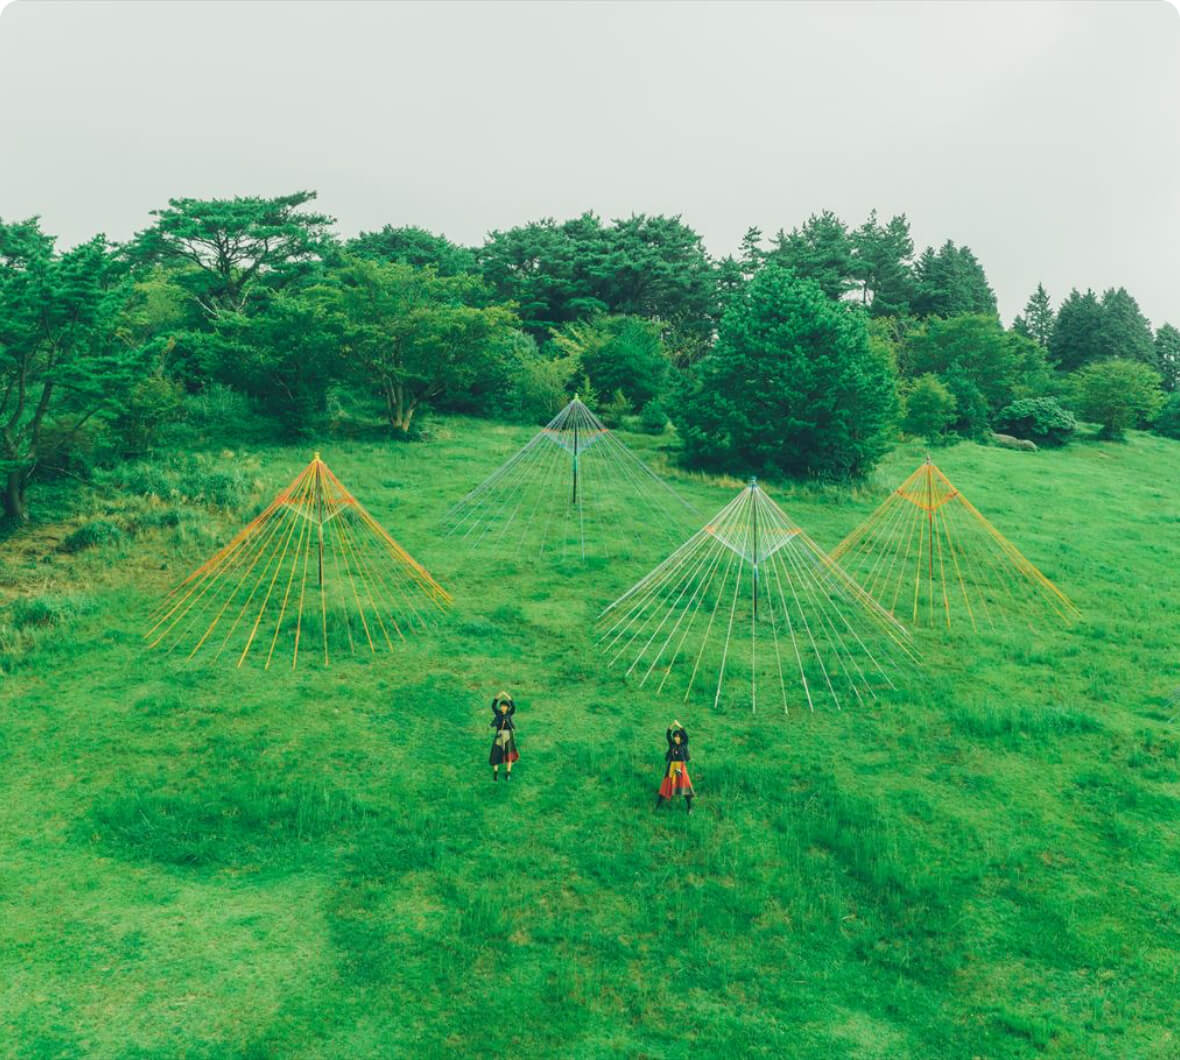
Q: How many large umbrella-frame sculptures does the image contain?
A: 4